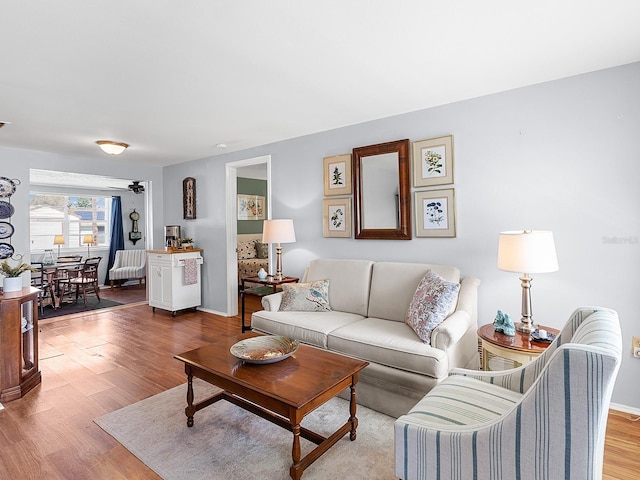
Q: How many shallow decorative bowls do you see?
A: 1